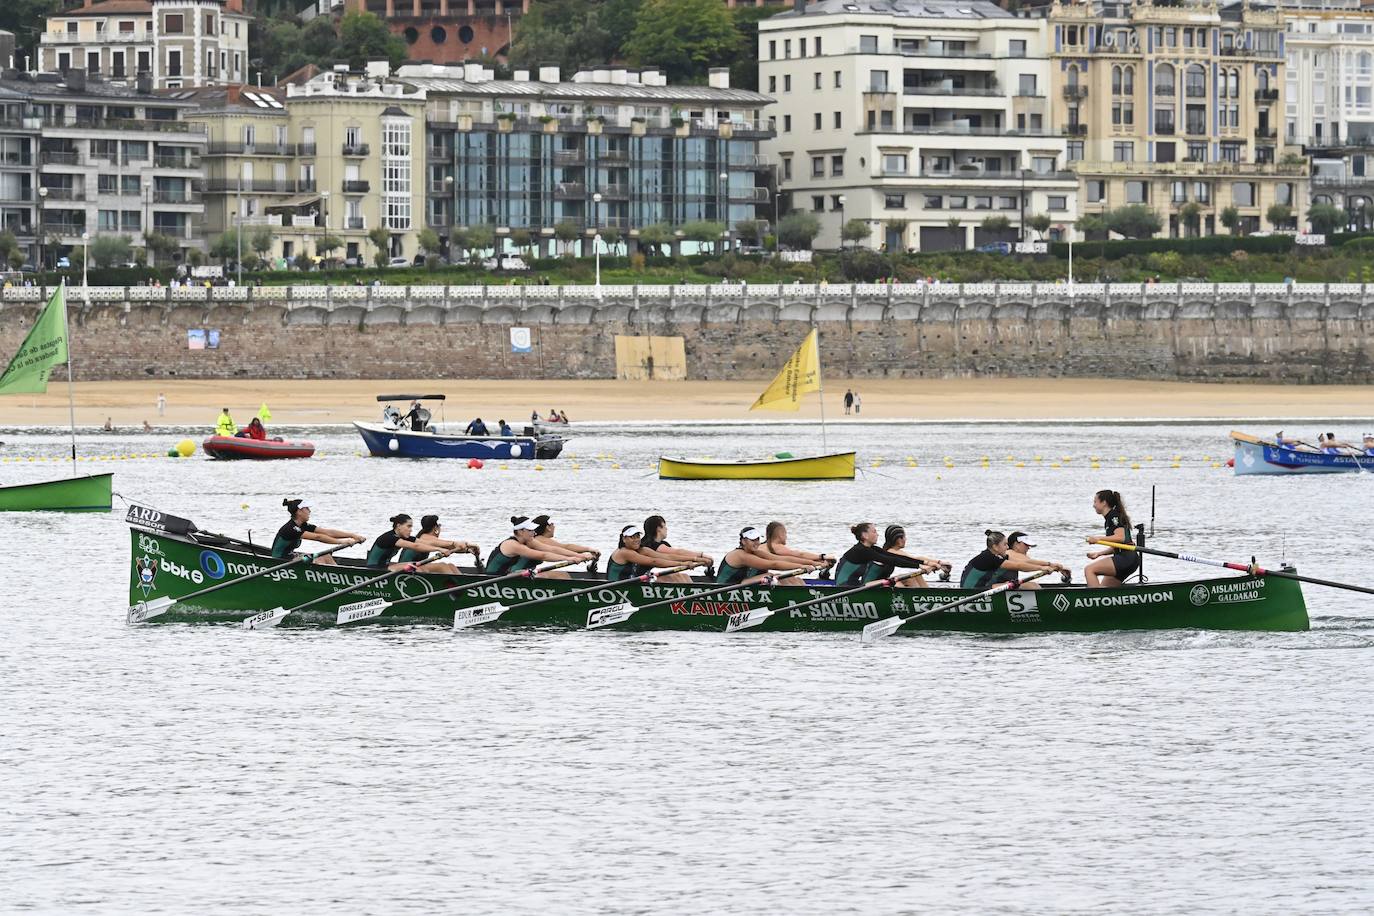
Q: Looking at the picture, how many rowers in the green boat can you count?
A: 13